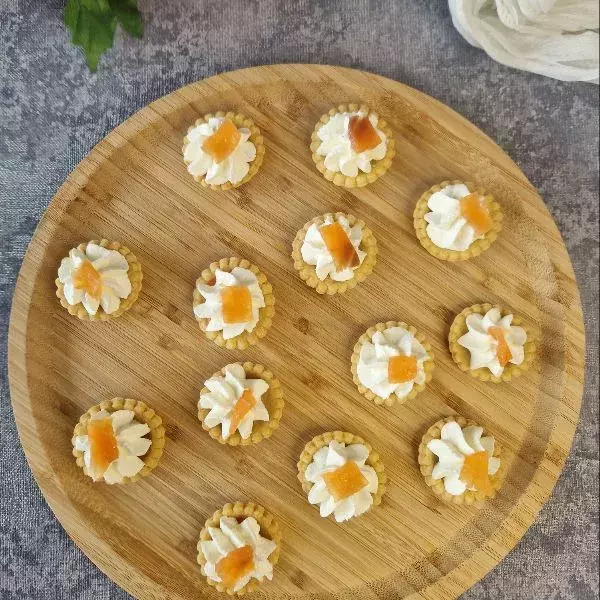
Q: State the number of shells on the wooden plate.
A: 13